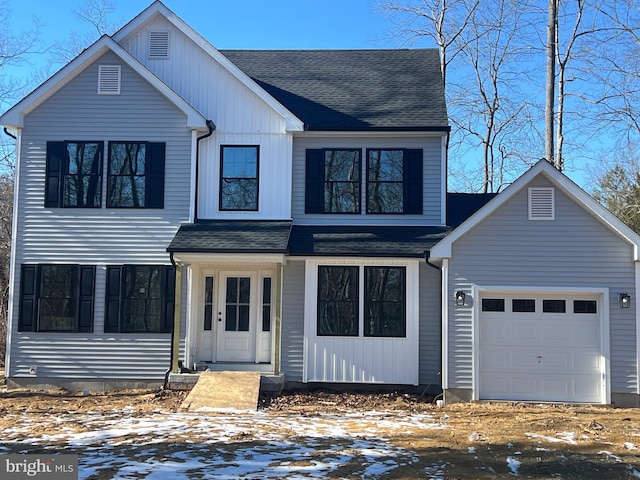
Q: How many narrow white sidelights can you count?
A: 2